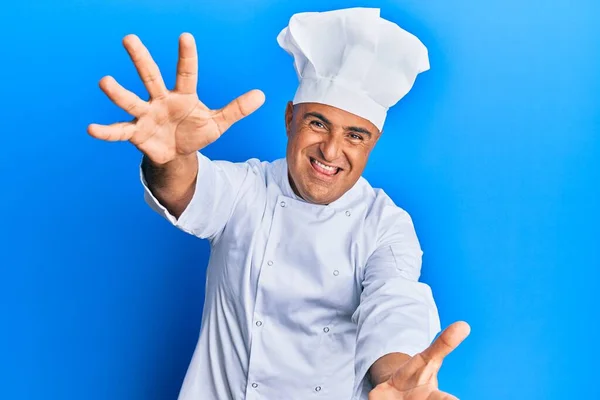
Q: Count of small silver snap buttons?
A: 8